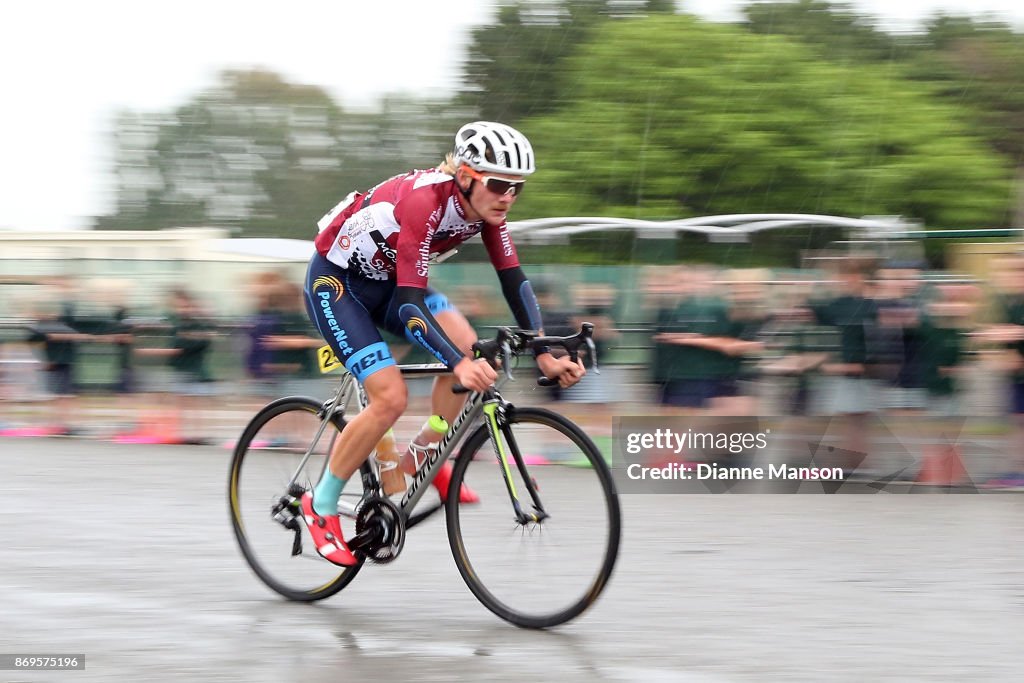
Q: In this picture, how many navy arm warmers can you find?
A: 2